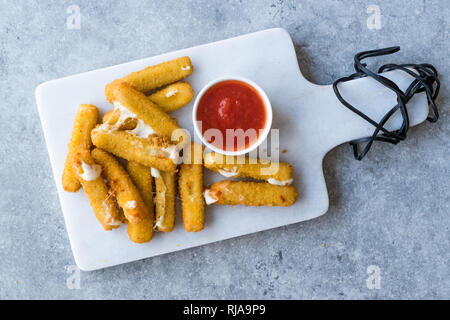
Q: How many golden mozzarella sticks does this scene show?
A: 12